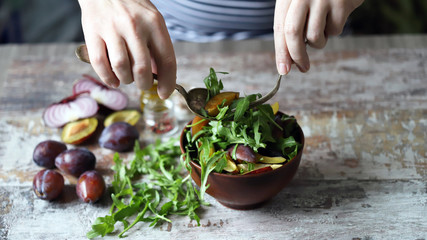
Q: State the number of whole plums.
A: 5